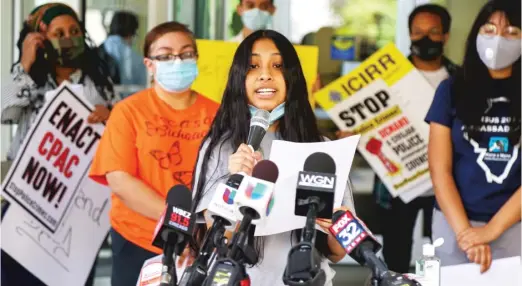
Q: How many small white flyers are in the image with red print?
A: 2